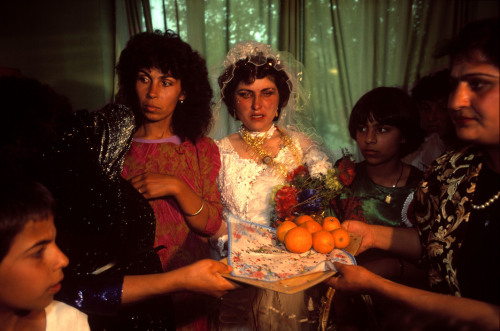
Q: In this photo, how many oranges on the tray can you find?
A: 7